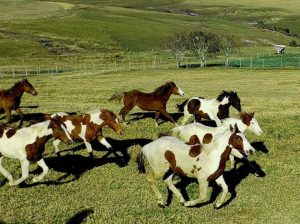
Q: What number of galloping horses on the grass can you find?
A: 7